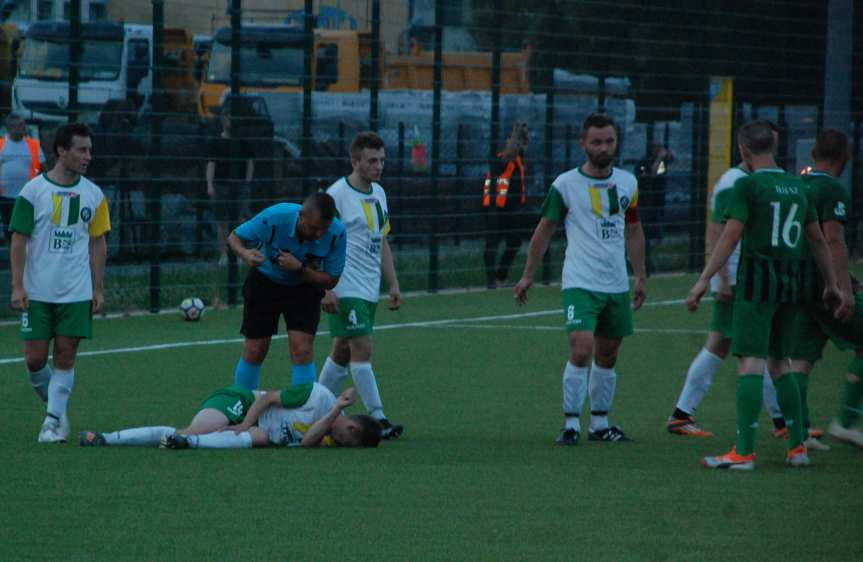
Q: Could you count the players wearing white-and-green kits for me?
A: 5